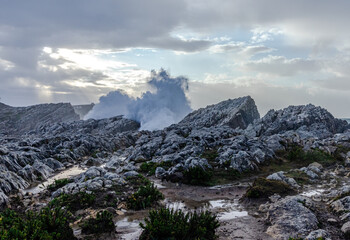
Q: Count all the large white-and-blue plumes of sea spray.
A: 1